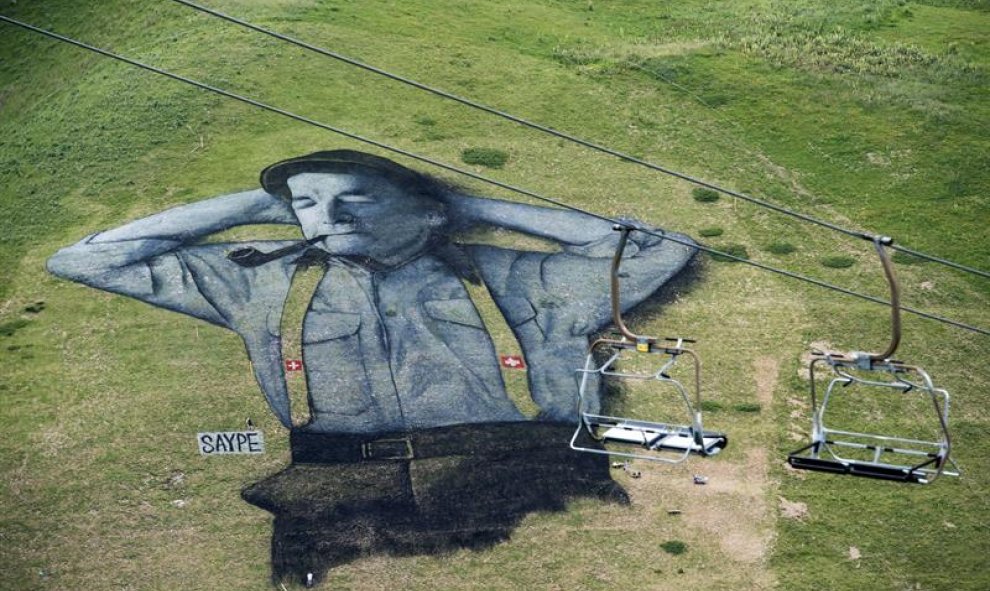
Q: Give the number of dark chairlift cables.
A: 2